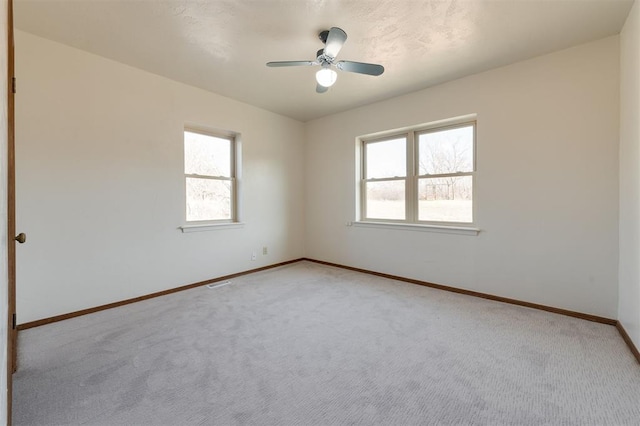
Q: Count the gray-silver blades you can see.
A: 4